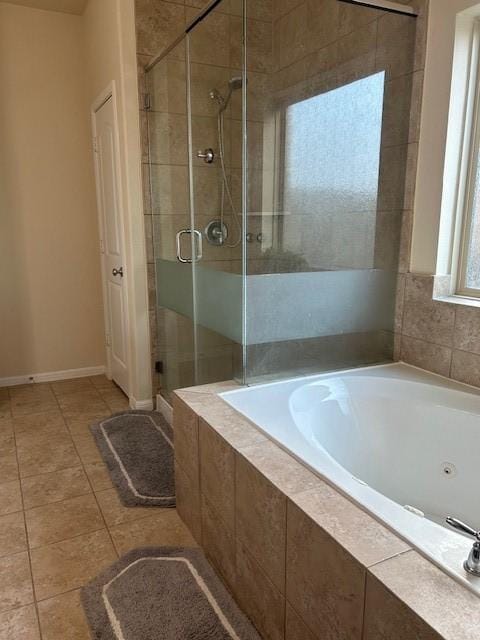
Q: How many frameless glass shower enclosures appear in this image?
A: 1